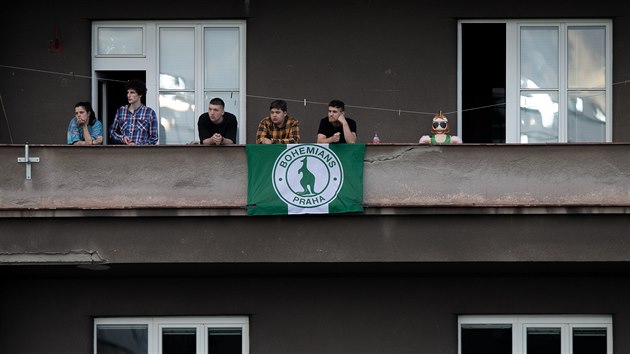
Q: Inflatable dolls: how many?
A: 1